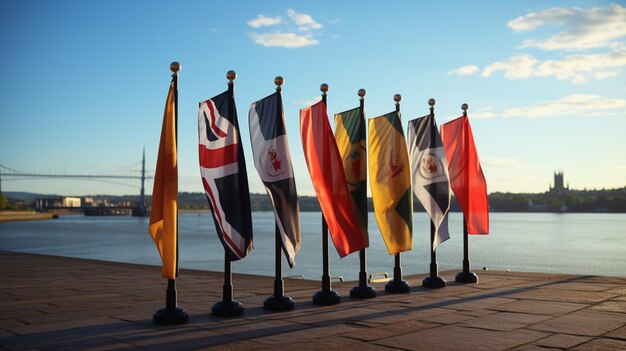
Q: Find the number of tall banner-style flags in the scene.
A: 8